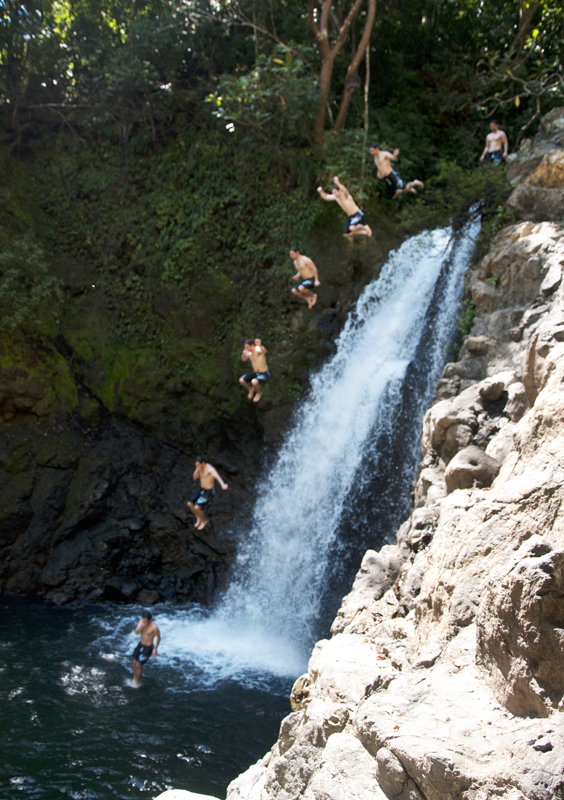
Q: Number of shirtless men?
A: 7